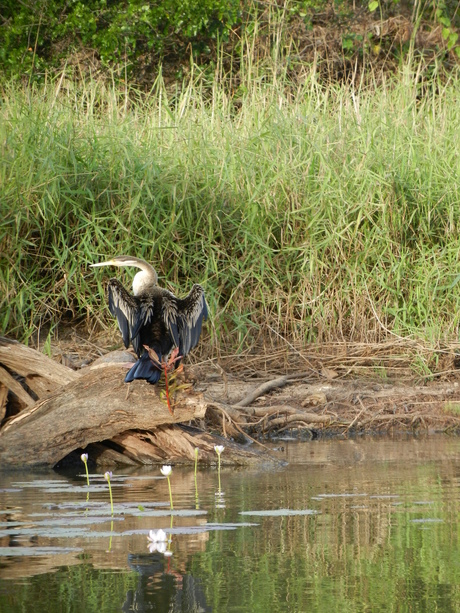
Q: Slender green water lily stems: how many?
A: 5